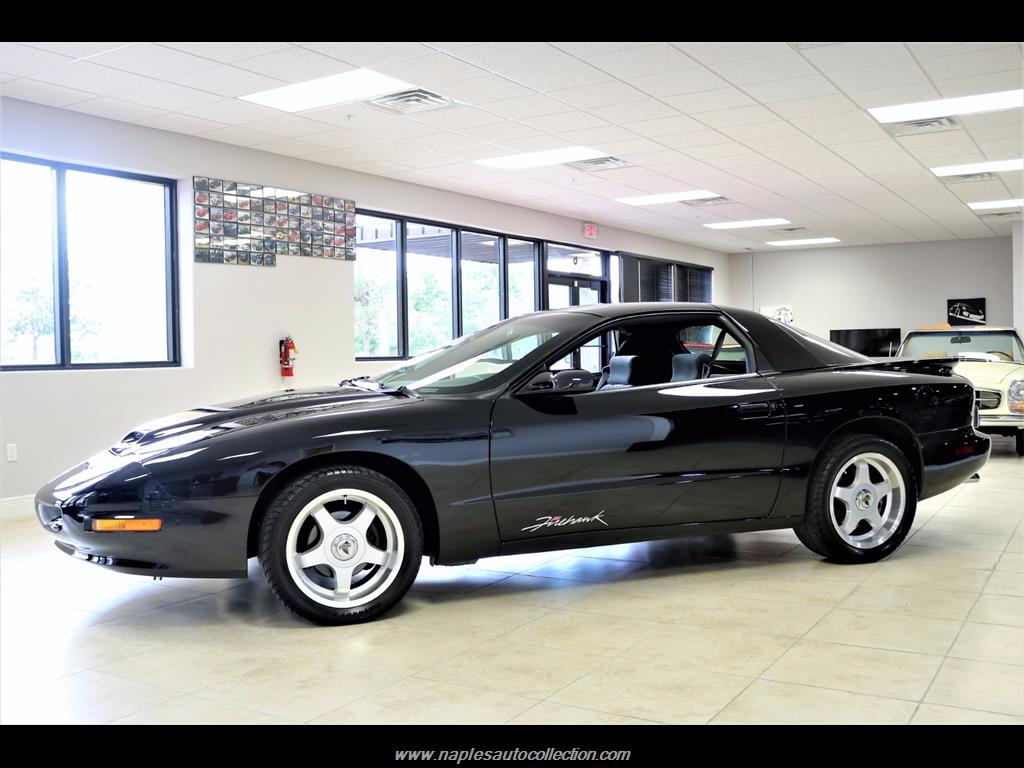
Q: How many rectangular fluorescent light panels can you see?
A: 8